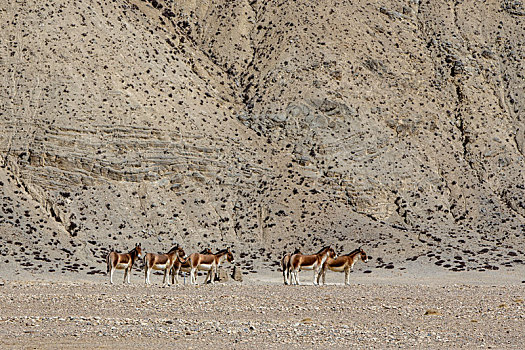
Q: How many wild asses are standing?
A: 7